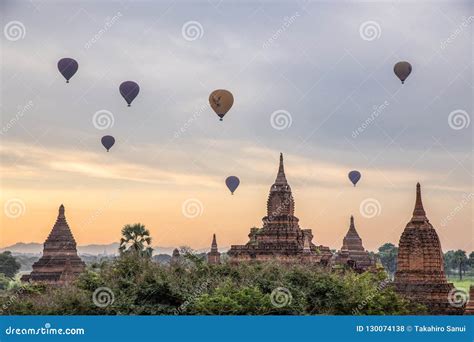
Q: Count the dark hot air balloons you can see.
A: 6